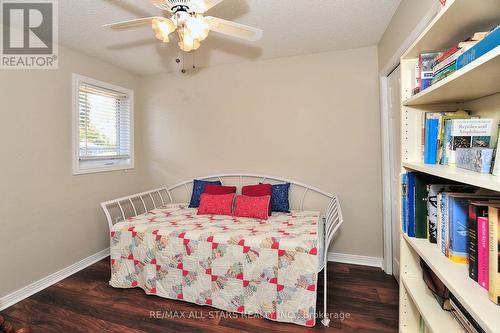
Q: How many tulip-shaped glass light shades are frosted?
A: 3